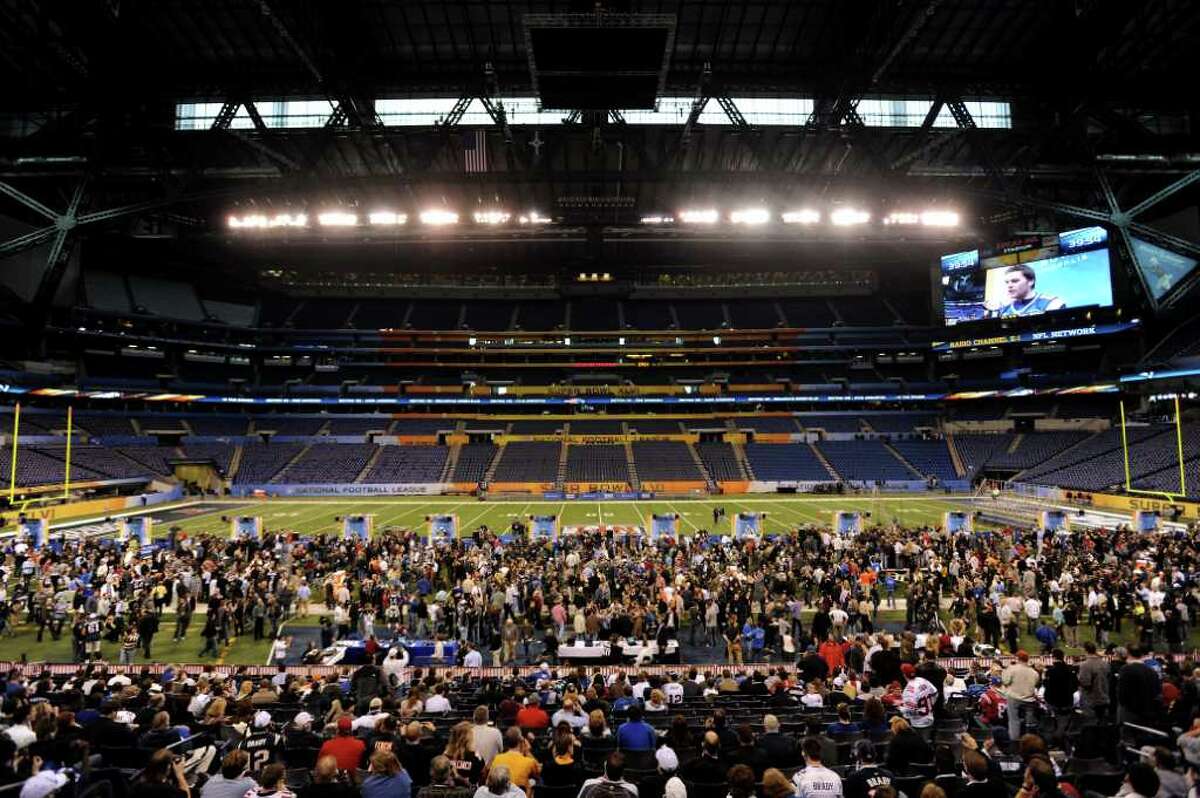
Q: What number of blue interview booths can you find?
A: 12